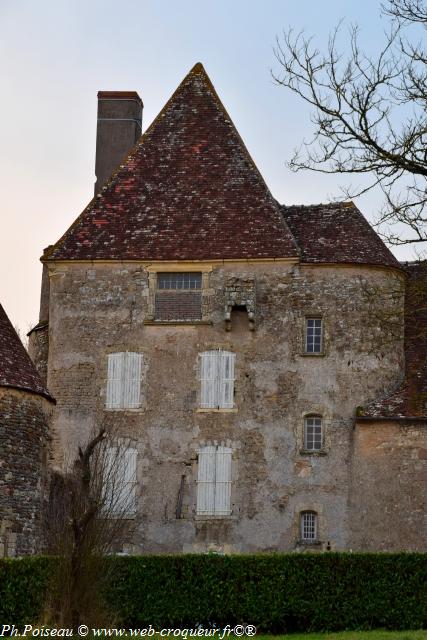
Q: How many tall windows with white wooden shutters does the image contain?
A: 4